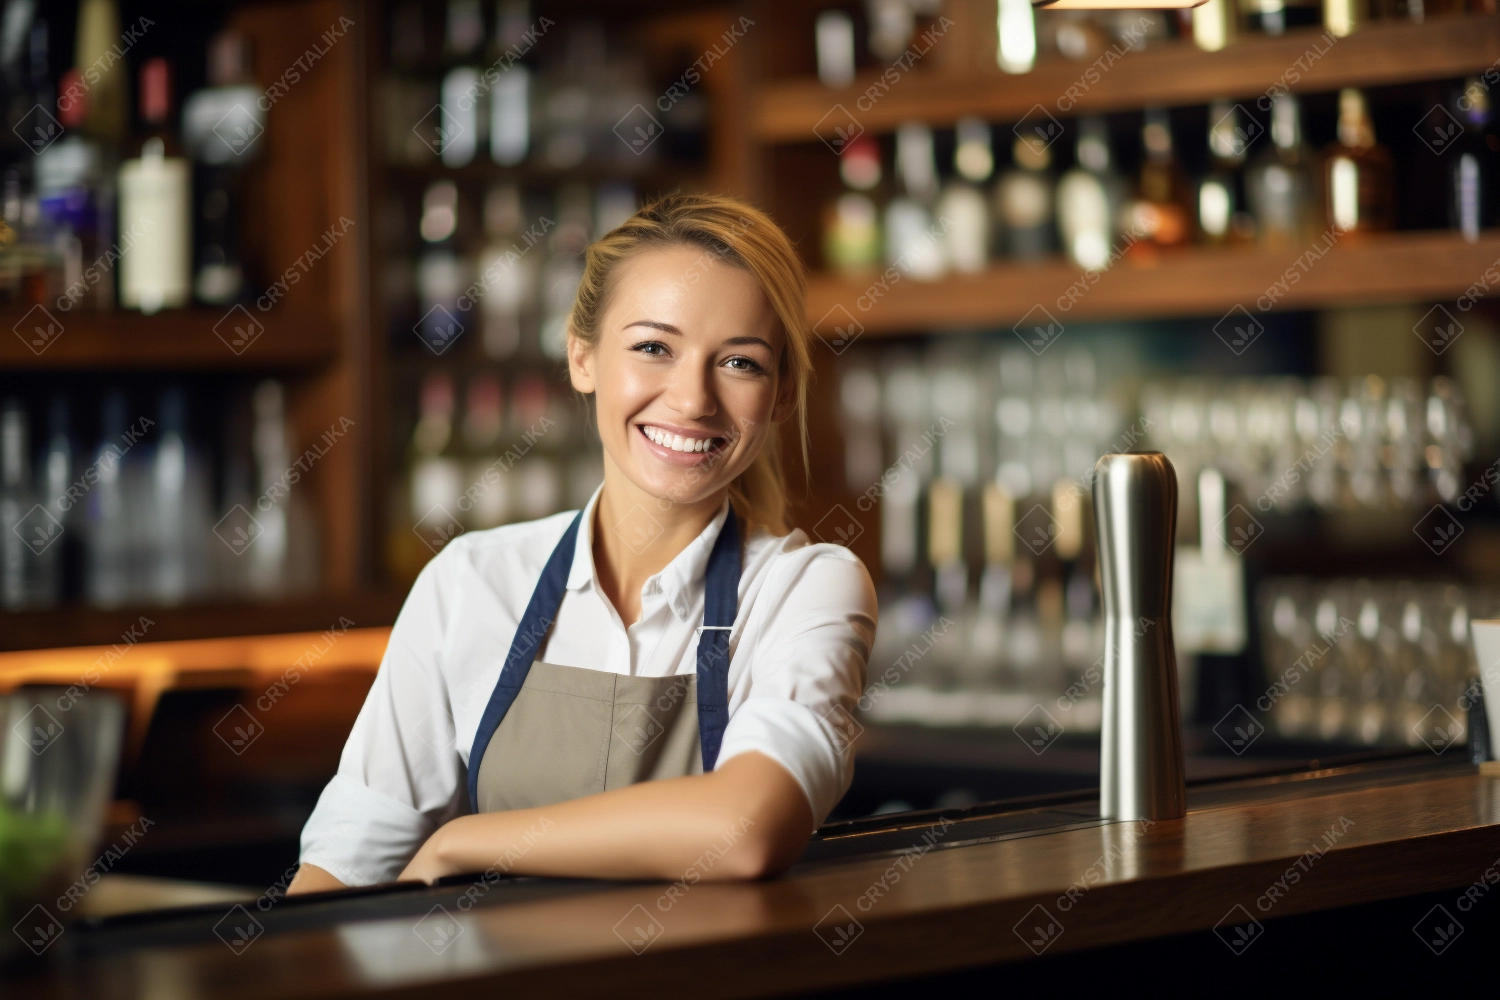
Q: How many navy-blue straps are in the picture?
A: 2